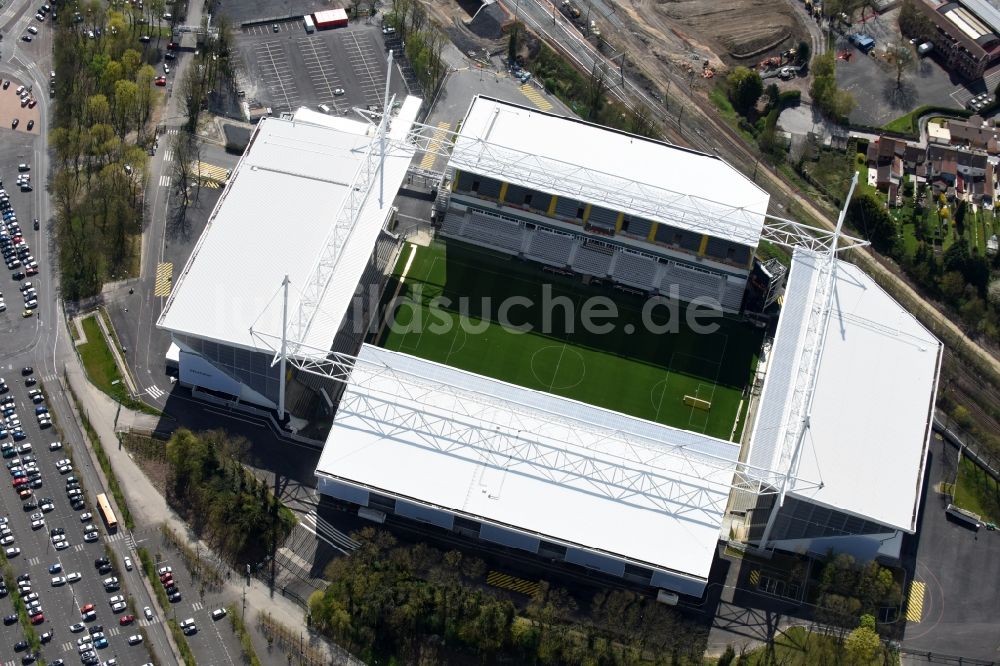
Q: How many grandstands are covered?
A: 4